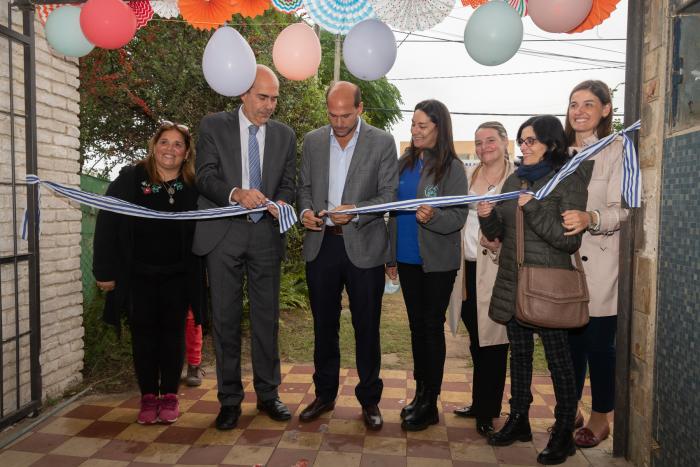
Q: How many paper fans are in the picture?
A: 11